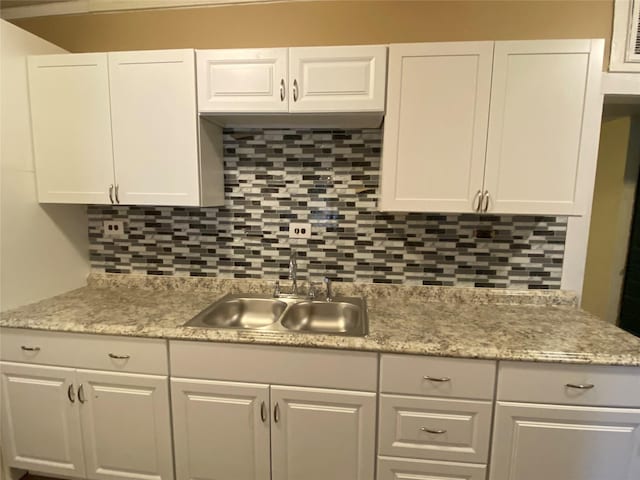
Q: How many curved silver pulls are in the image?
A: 15